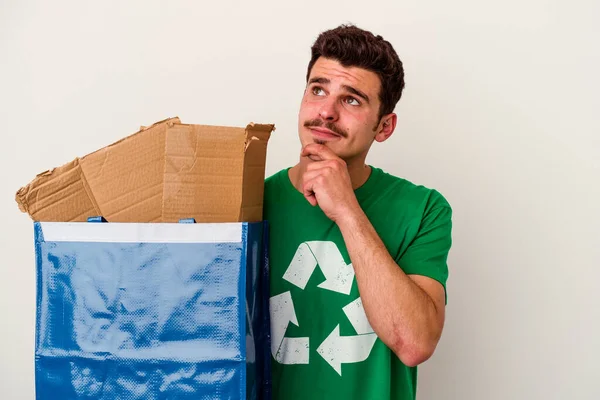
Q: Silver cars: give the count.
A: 0